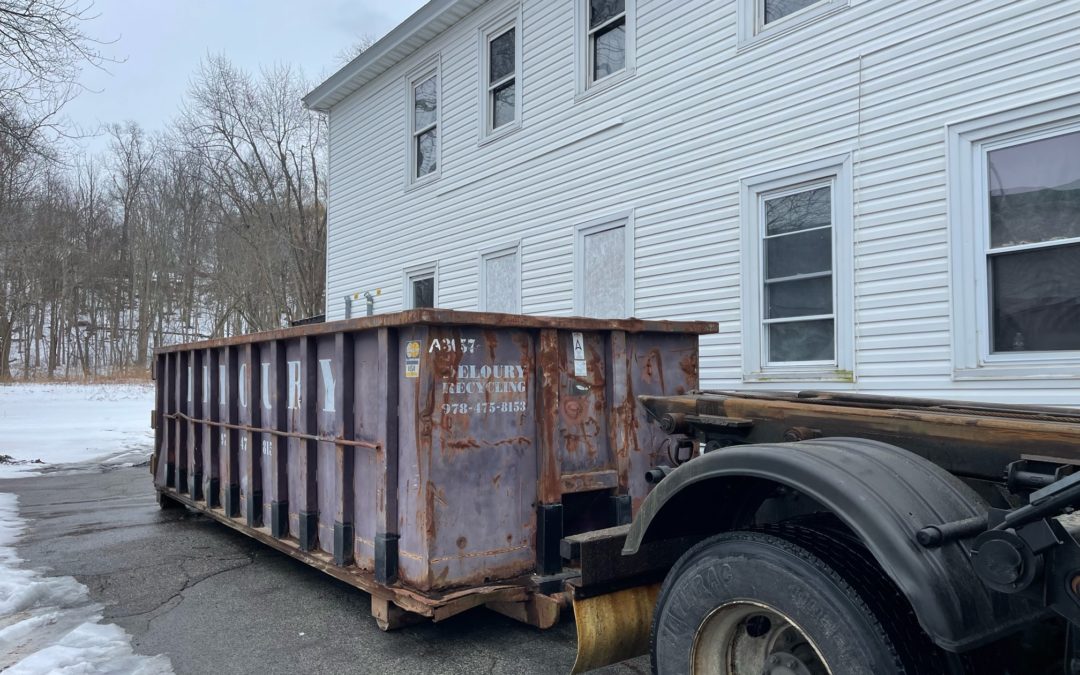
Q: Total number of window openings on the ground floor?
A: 5